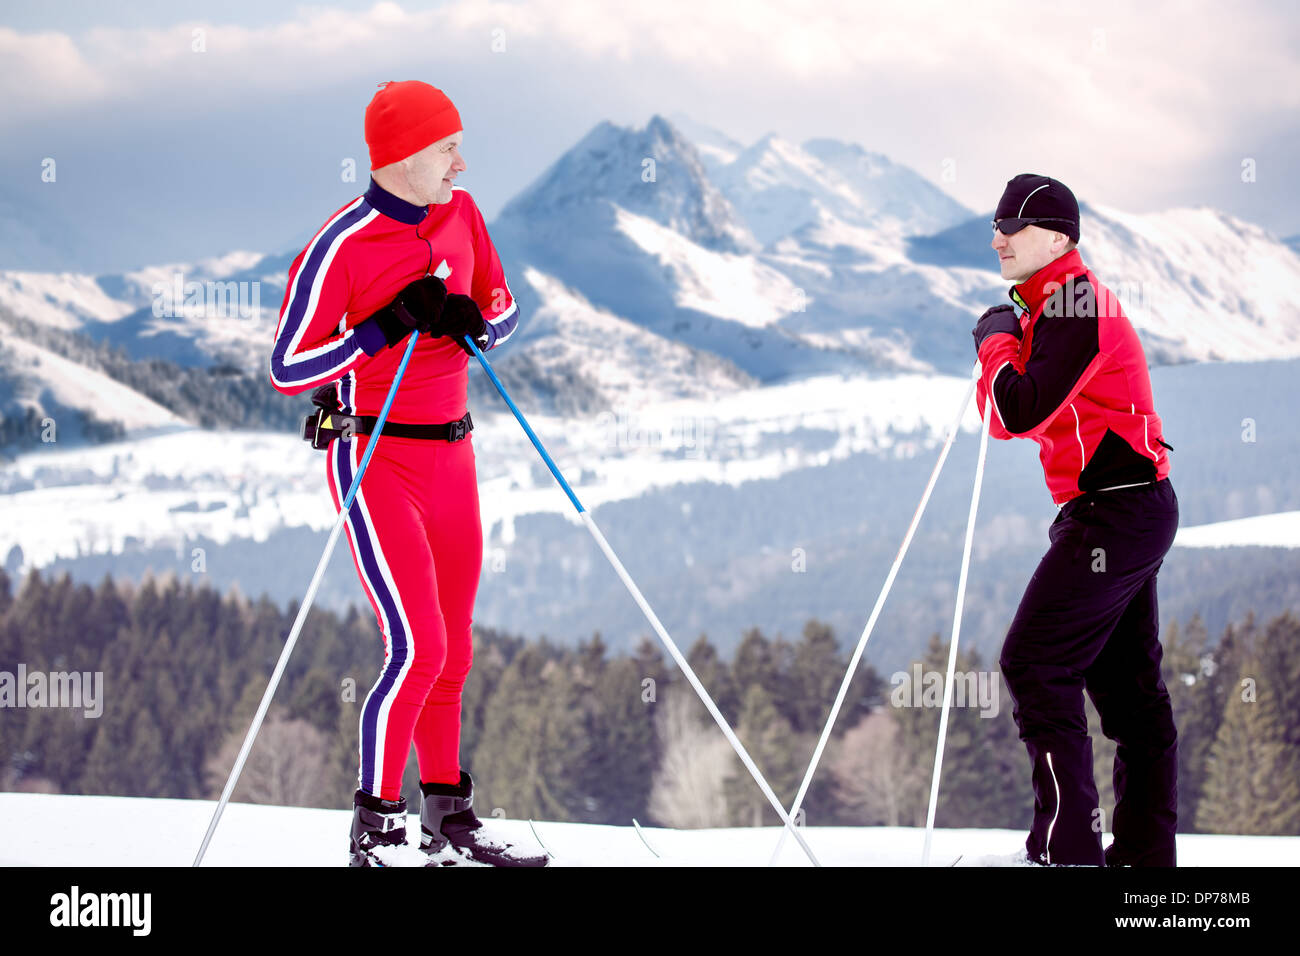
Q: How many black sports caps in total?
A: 1